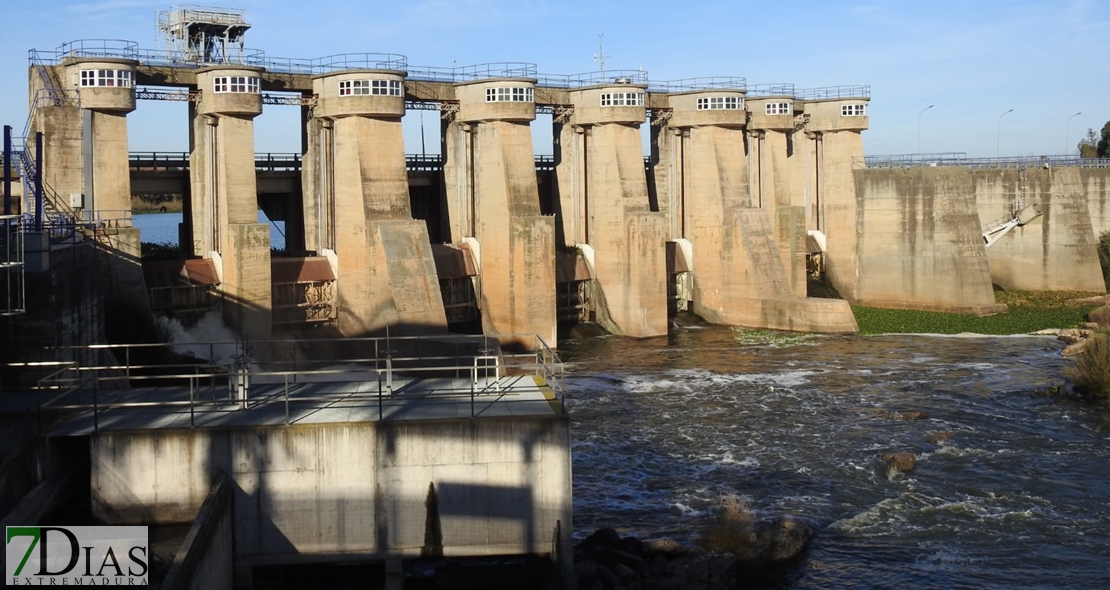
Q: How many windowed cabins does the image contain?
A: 8